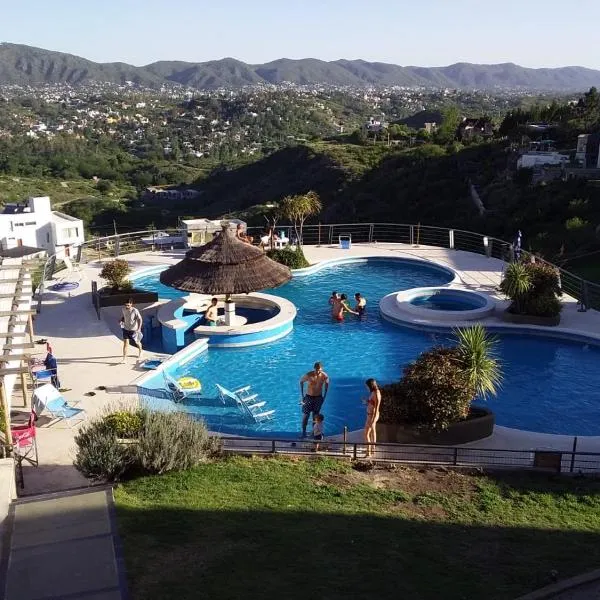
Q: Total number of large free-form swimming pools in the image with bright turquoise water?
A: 1